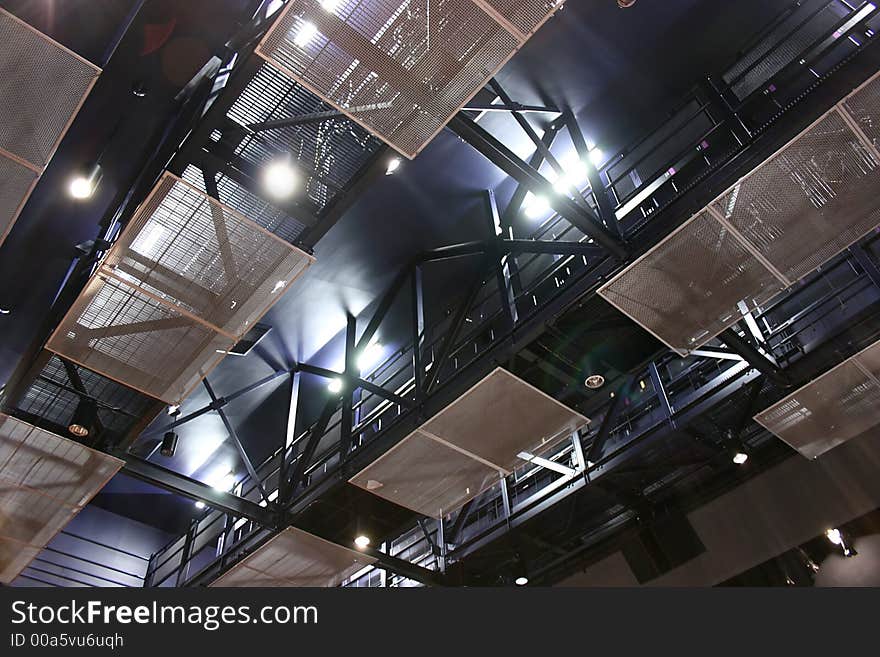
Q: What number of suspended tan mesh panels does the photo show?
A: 8